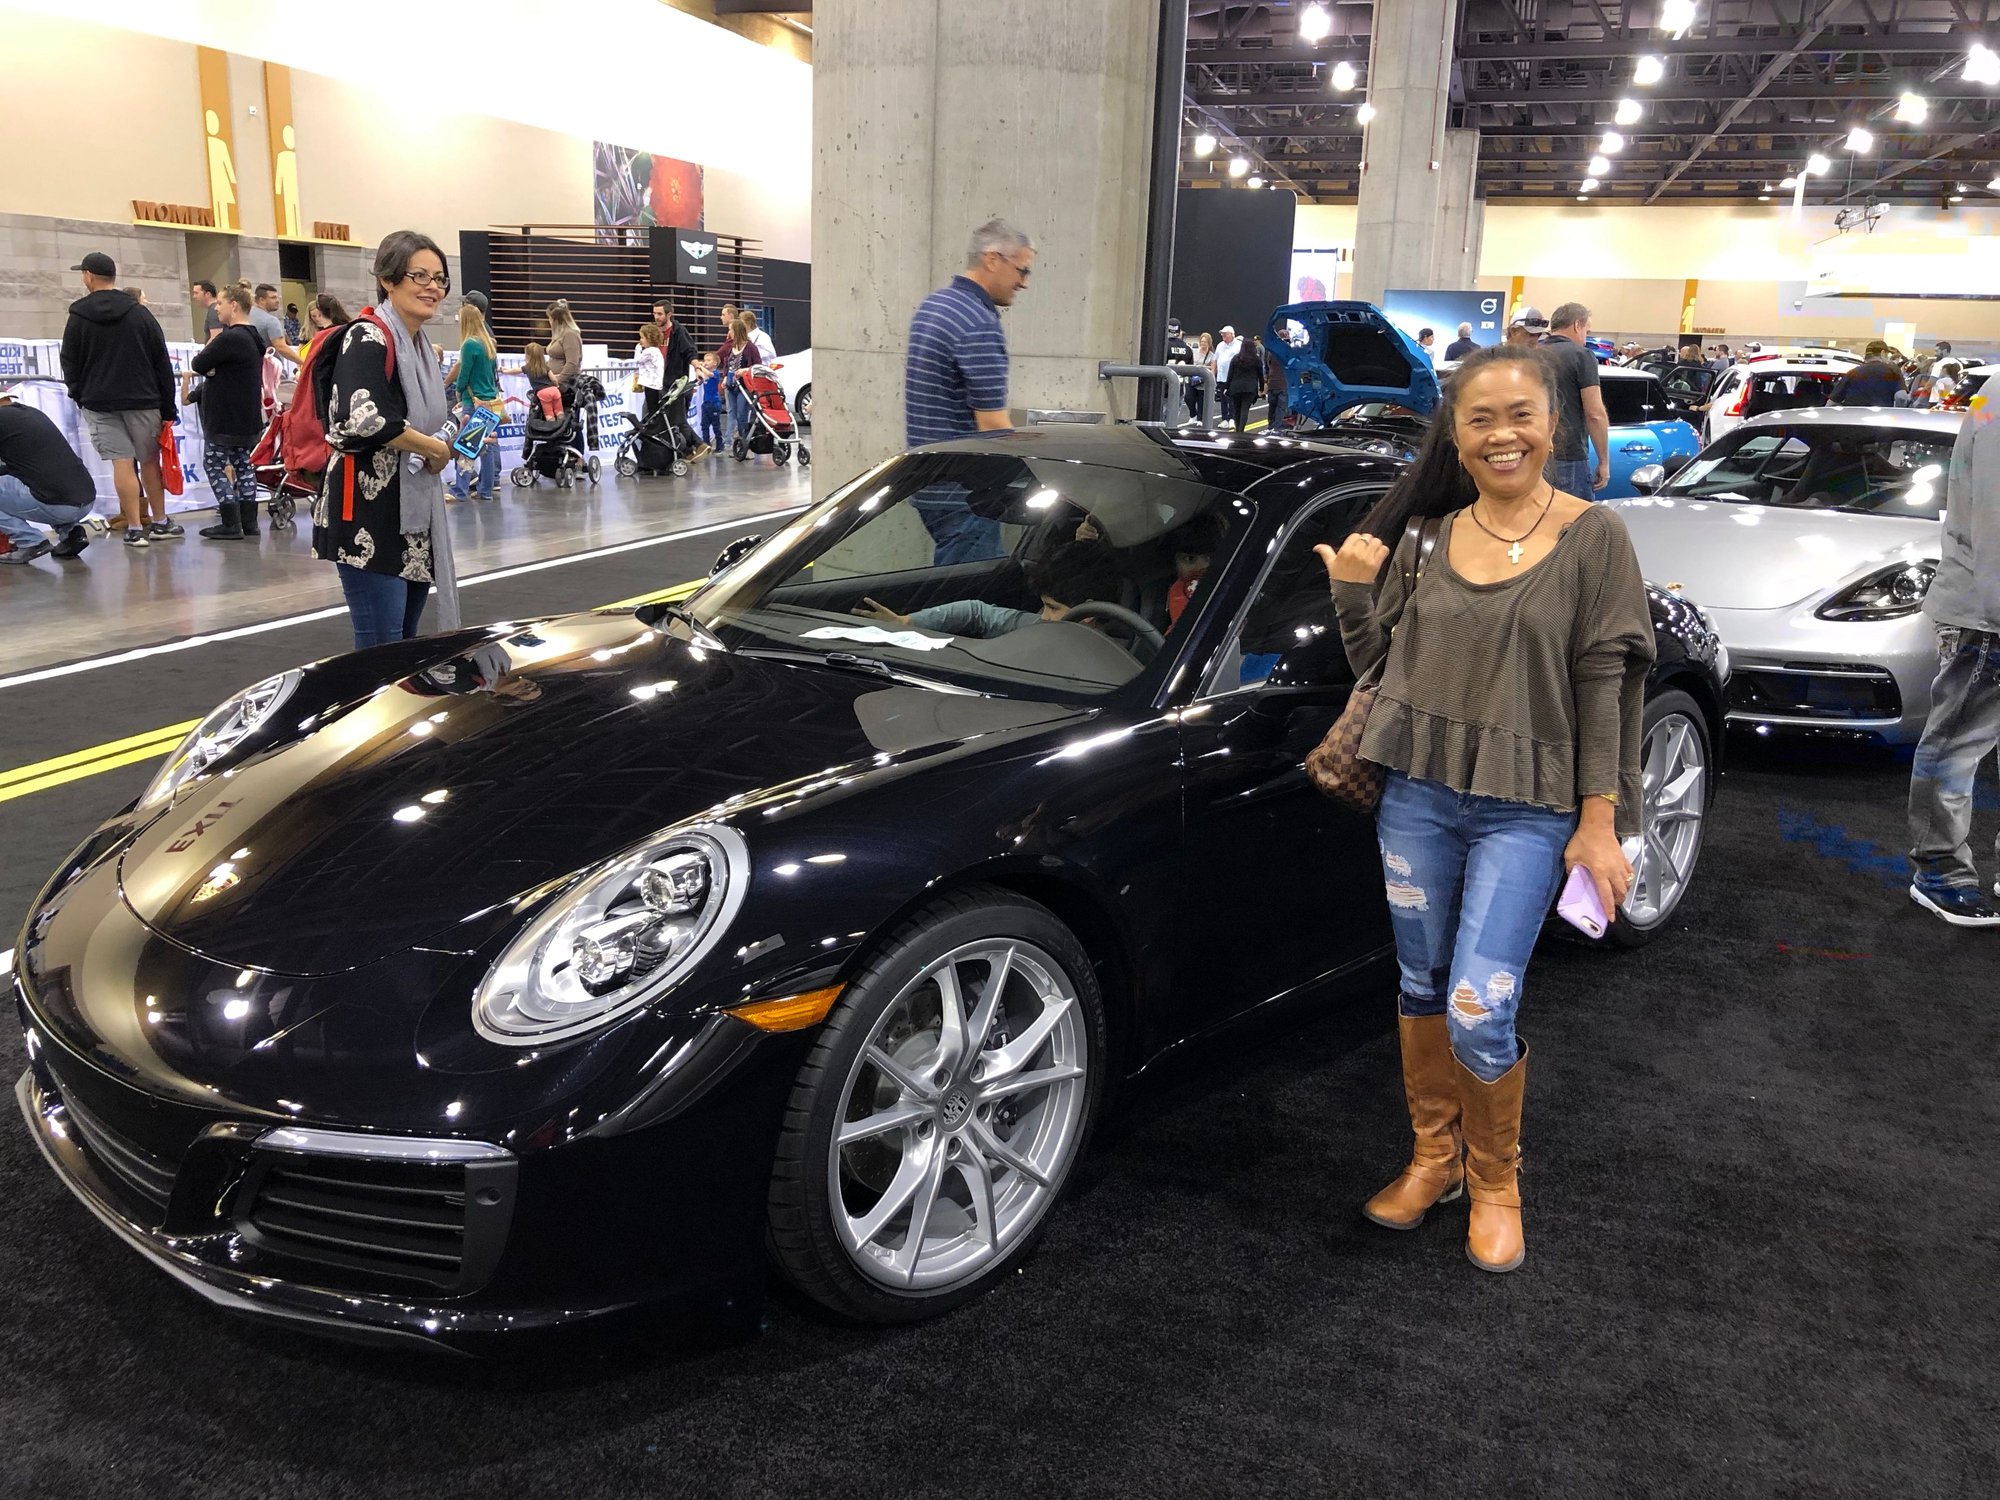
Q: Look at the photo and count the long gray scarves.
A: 1